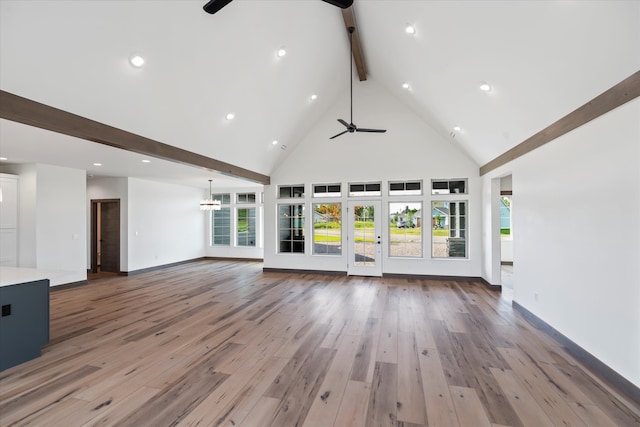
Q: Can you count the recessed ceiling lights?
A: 12